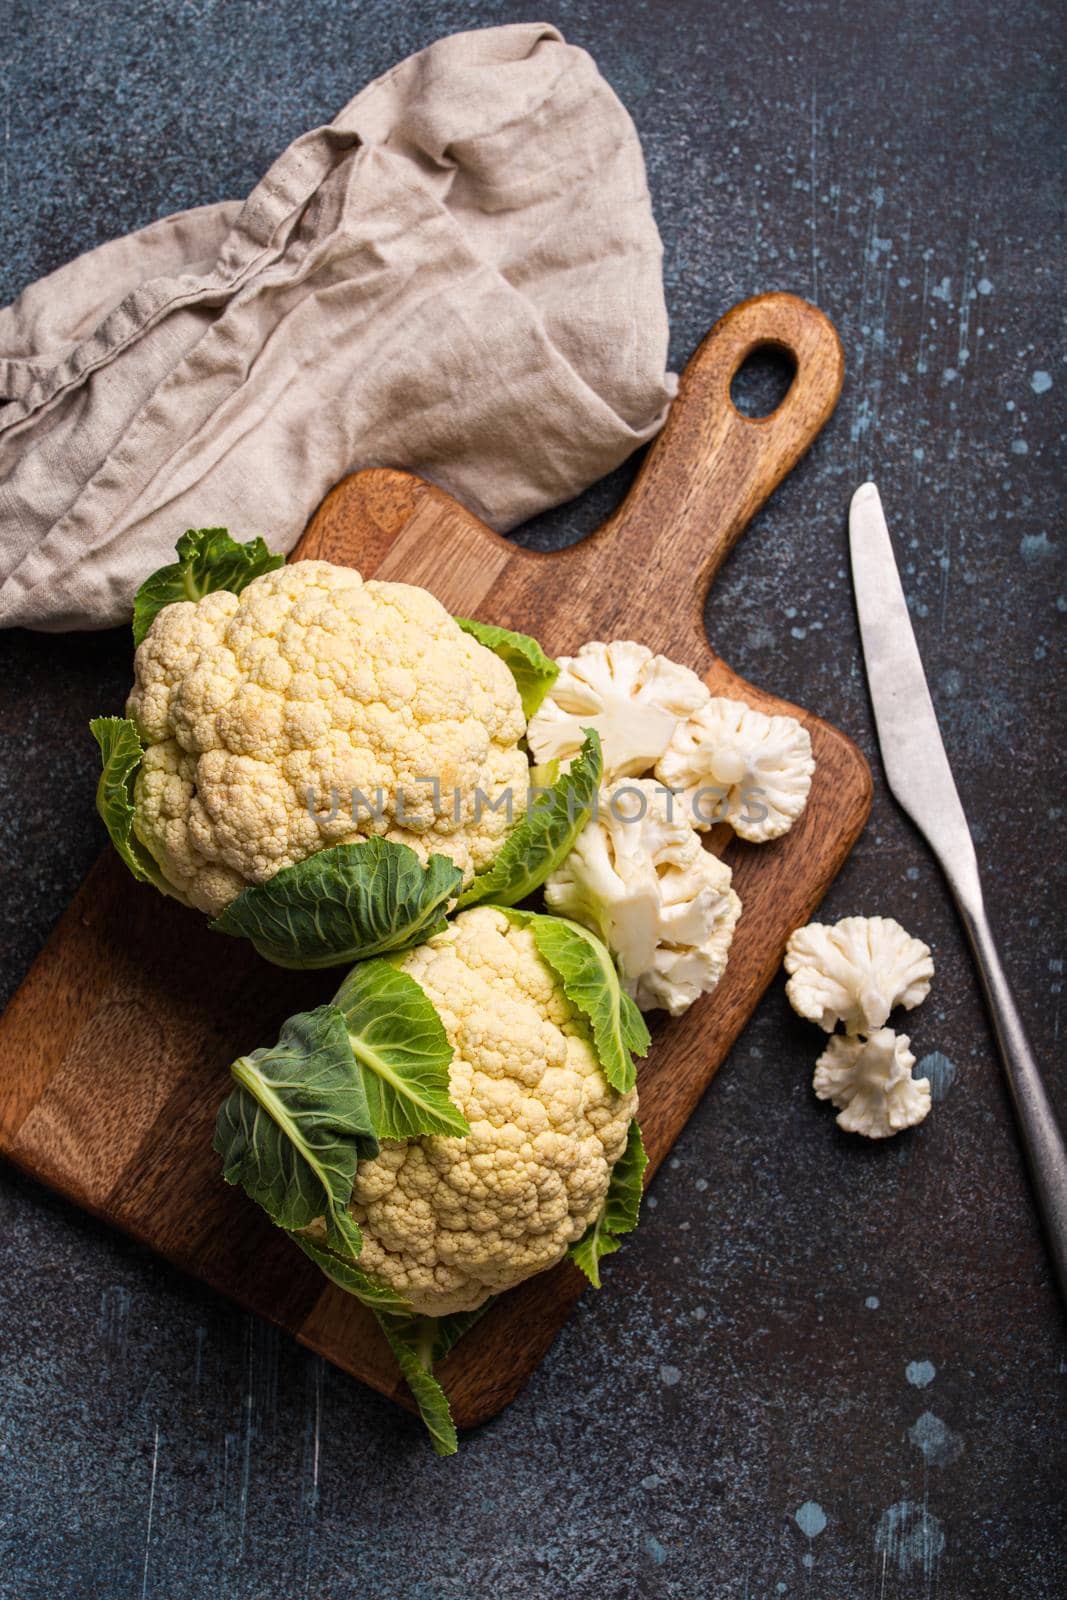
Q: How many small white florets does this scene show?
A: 5